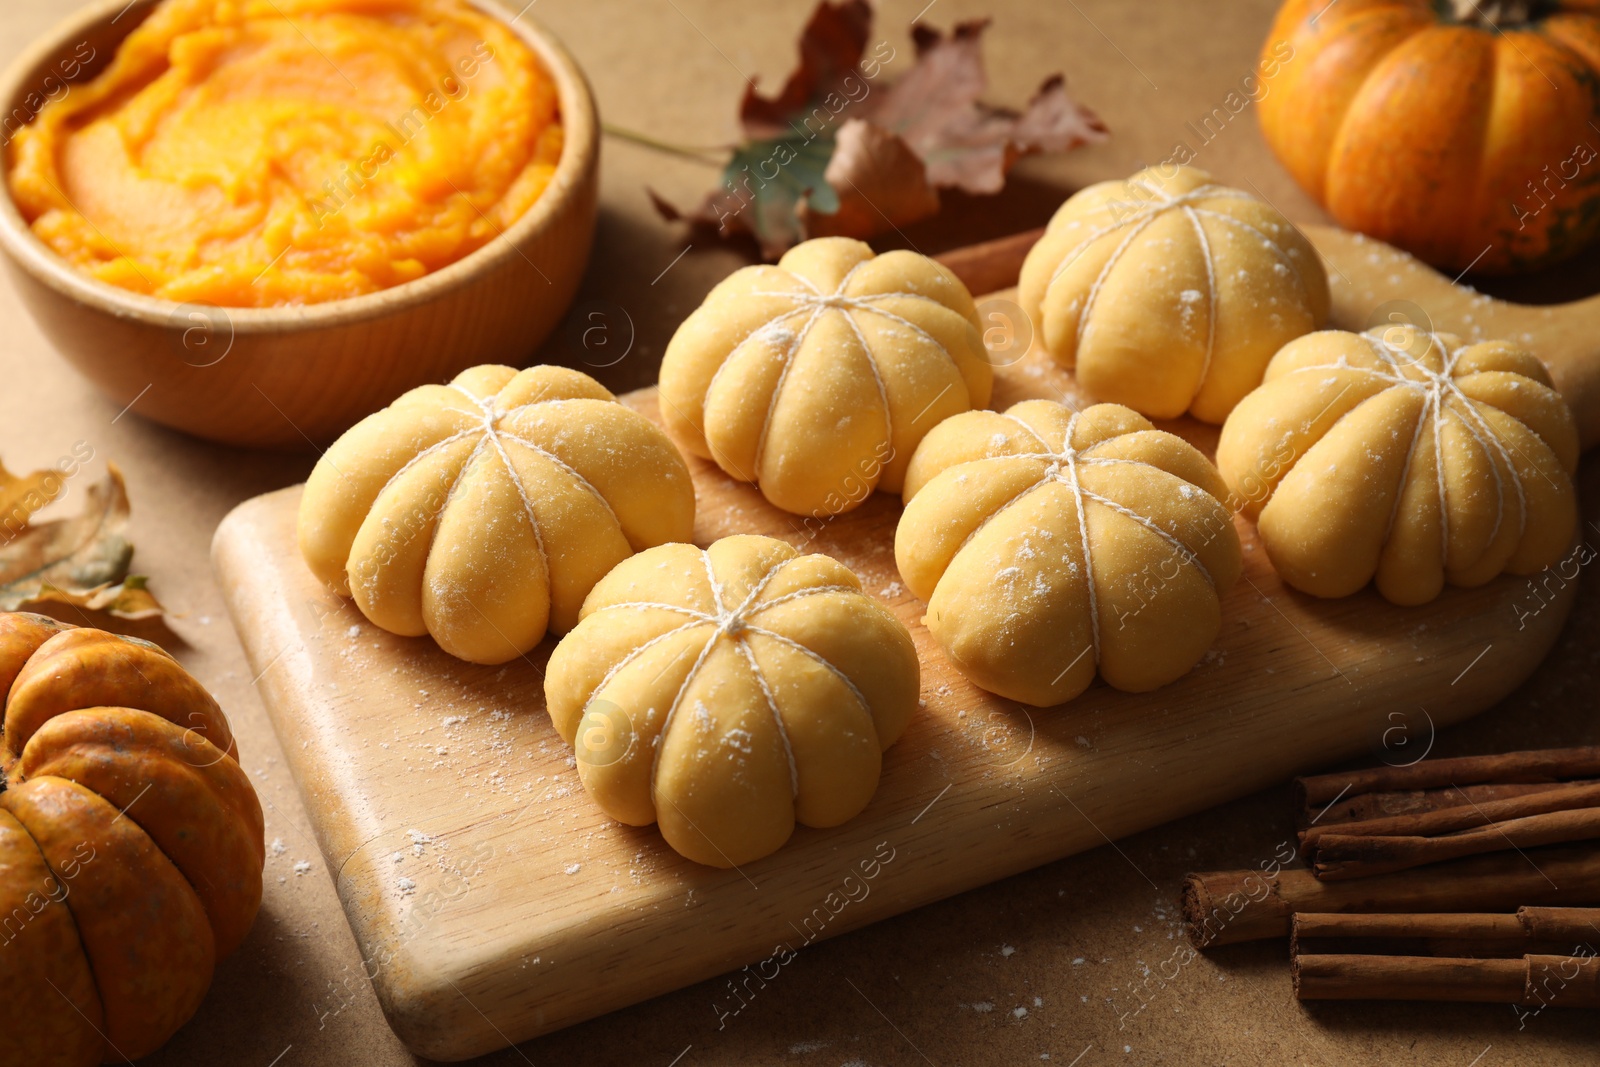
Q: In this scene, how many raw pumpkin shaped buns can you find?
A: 6